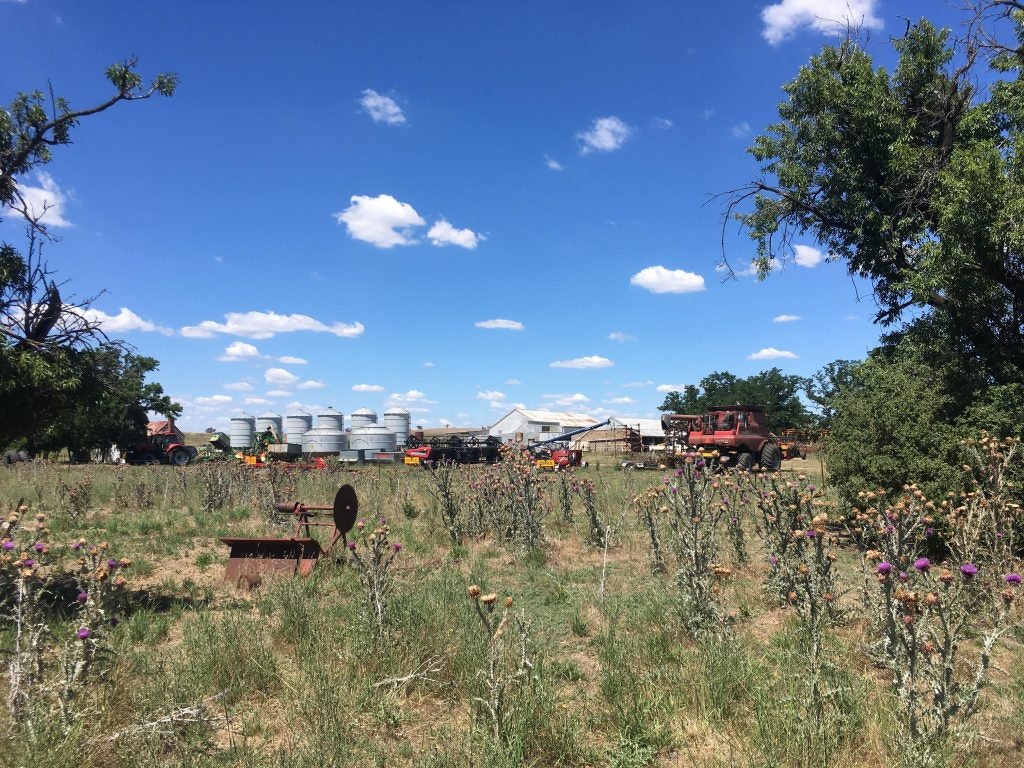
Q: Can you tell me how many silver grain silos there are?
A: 8